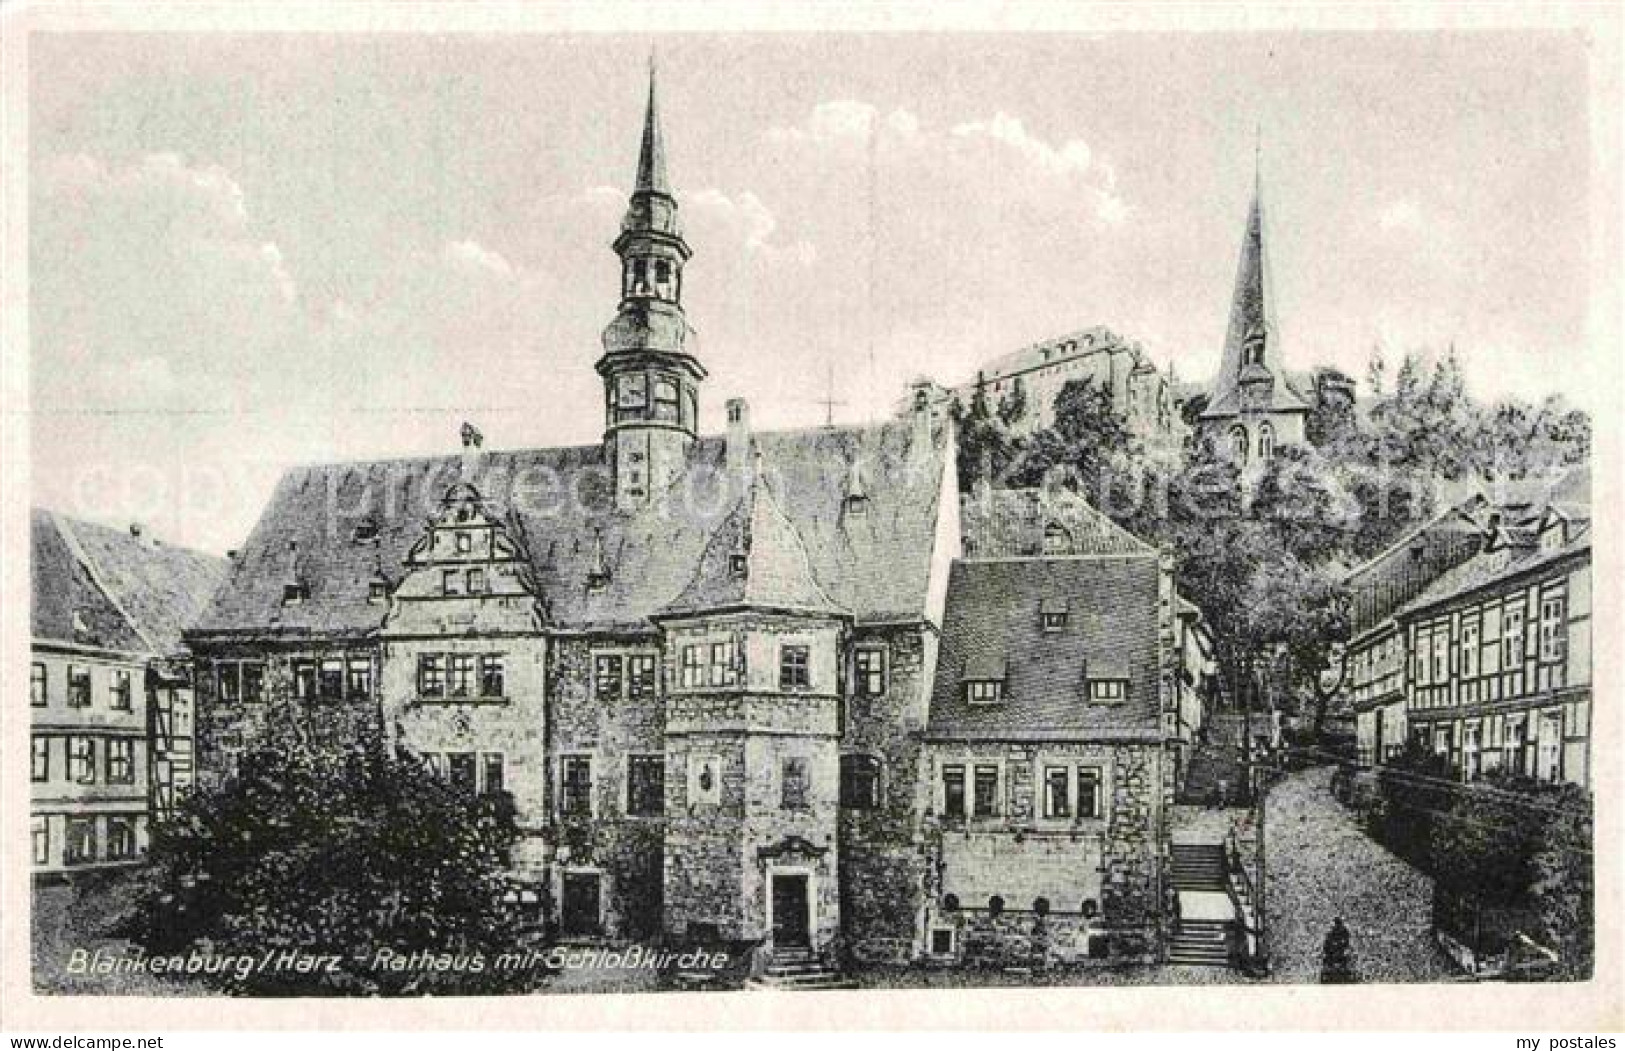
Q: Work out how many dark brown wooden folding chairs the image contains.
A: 0